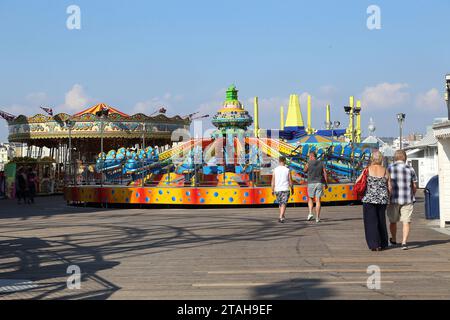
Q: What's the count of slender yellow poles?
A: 6